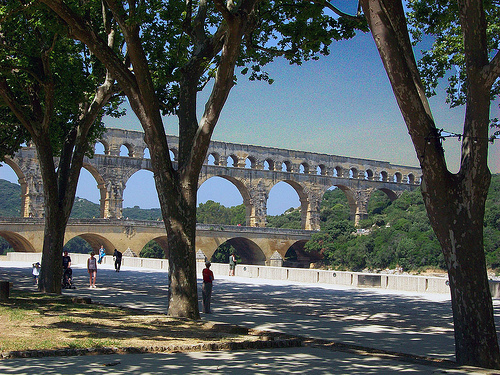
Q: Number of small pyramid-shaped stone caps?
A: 3